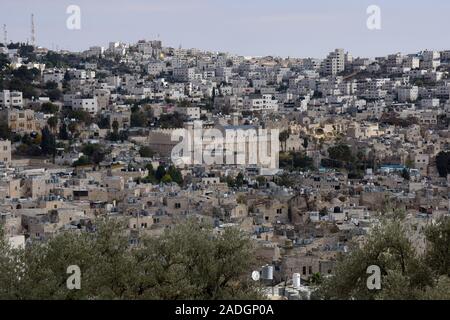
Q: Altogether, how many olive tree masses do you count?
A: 2